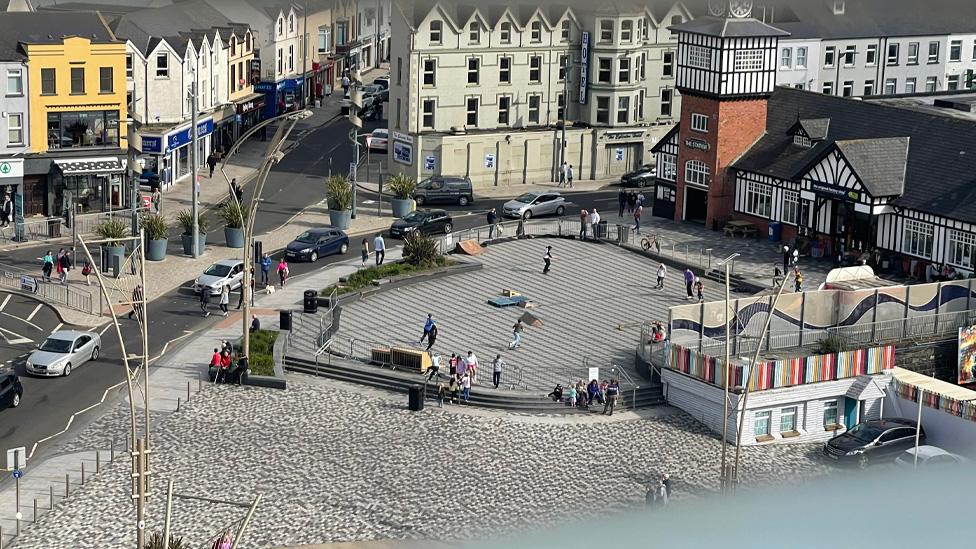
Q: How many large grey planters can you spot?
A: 6